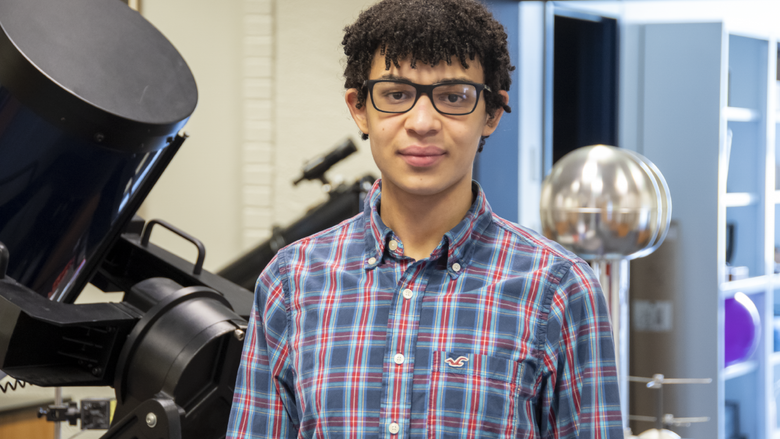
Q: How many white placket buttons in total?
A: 3